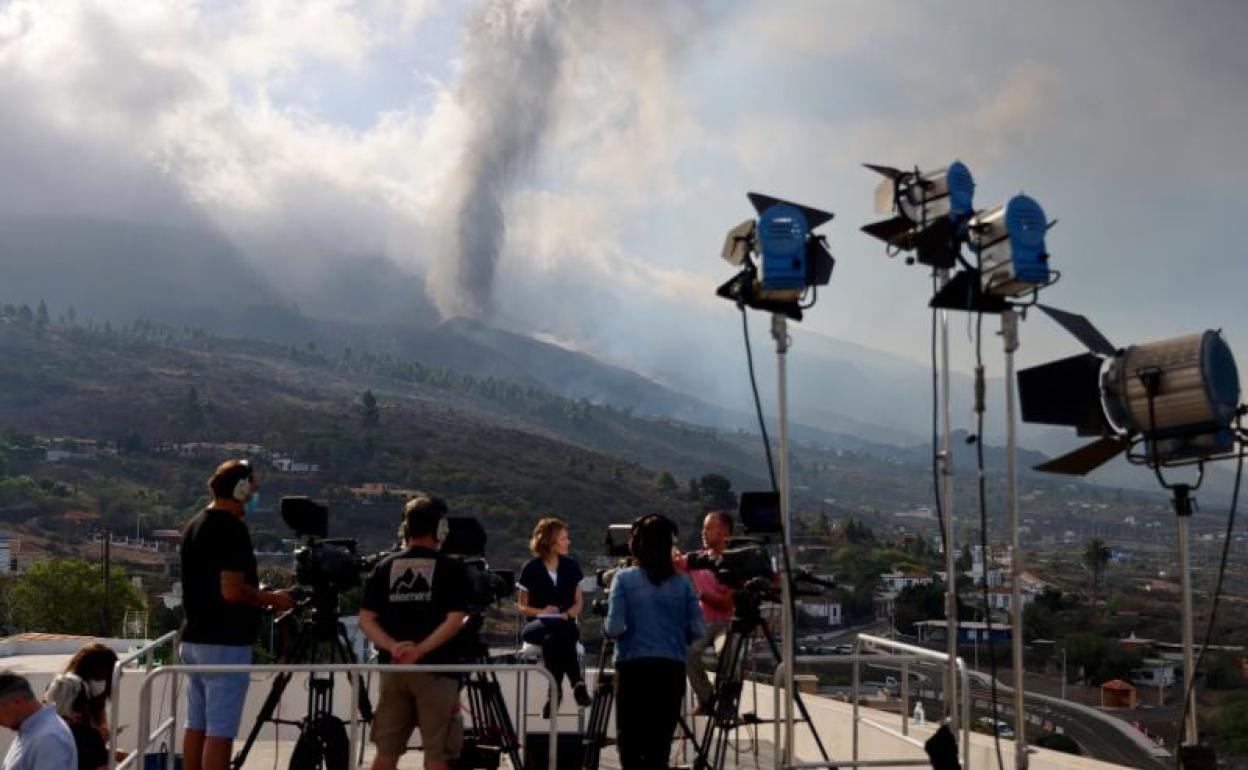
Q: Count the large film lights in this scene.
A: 4